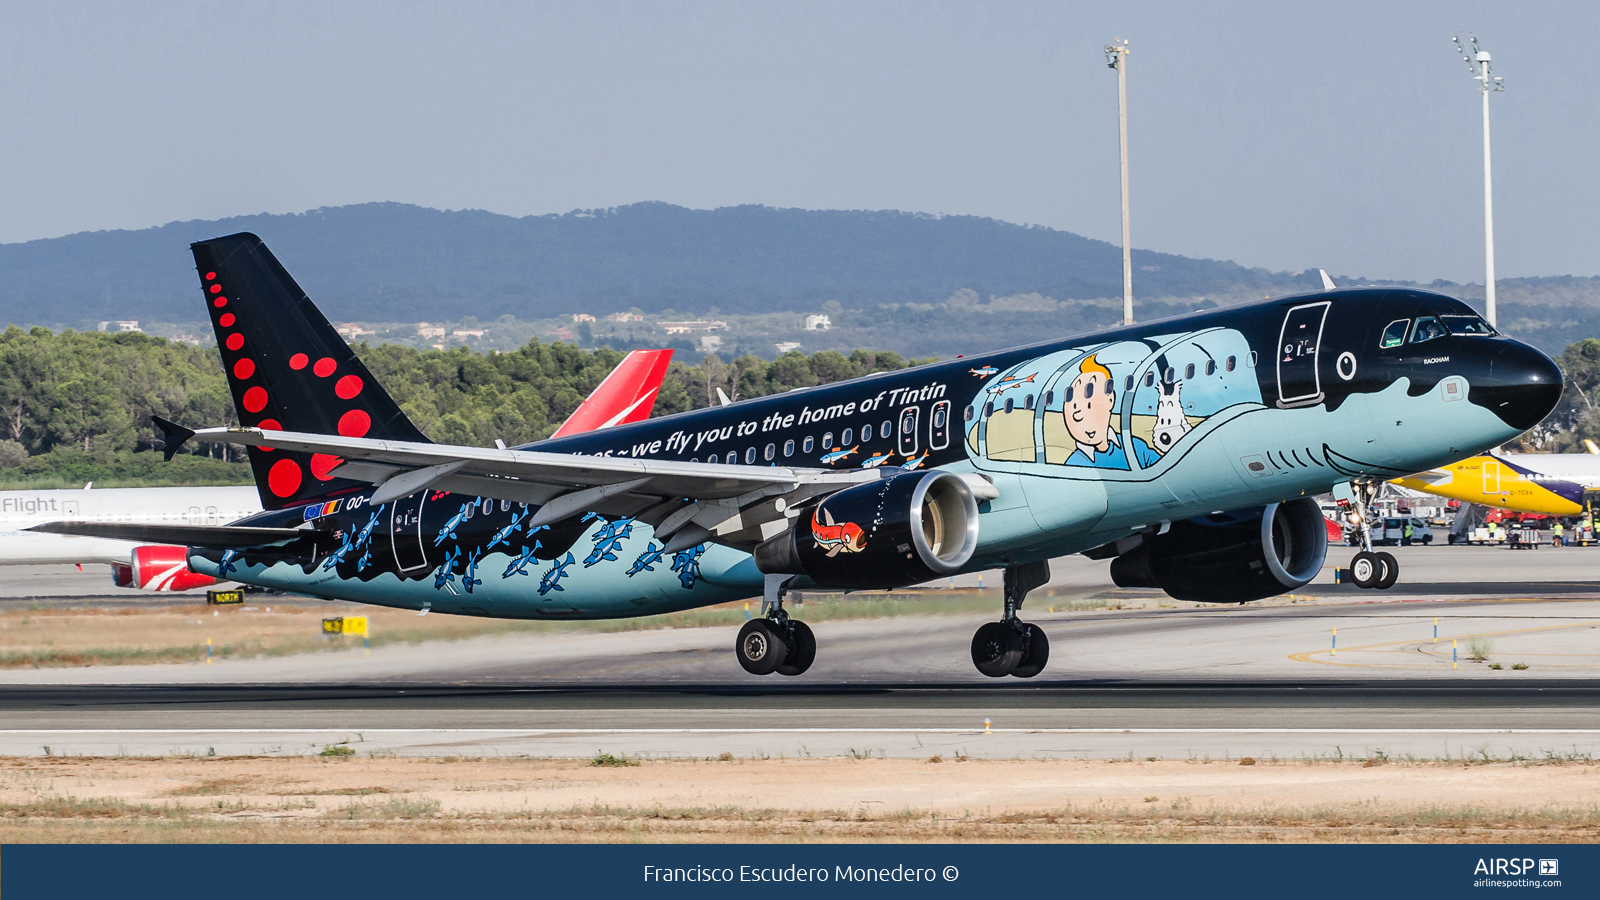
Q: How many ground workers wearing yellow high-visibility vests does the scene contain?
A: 5